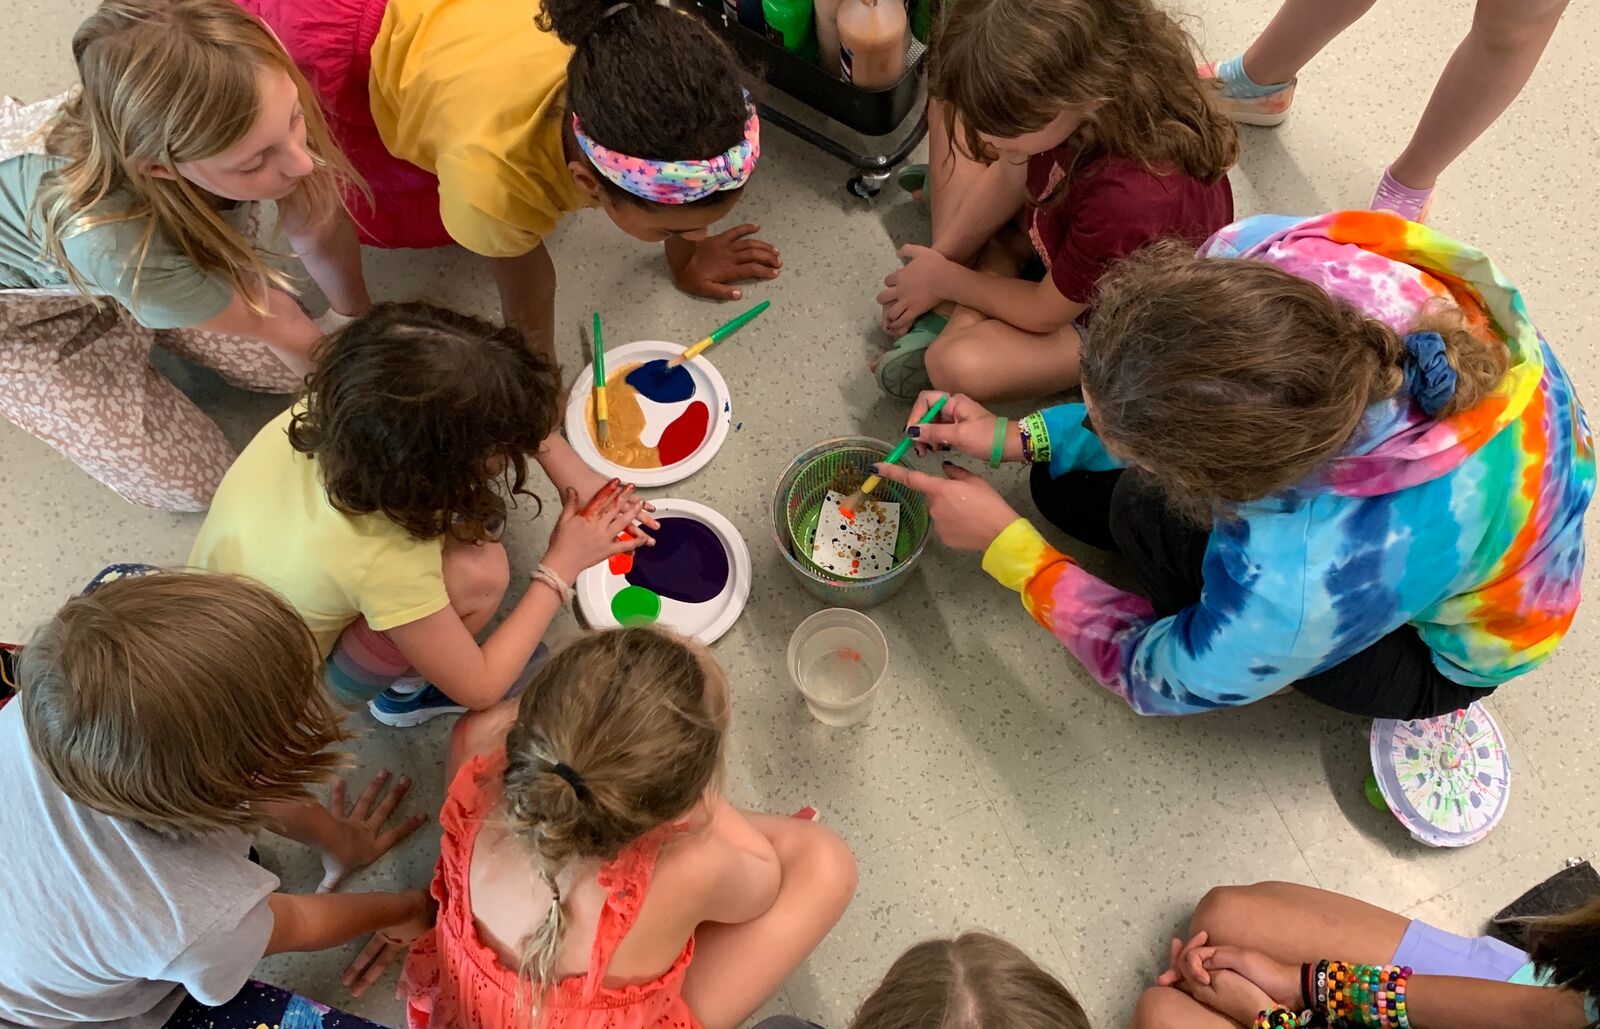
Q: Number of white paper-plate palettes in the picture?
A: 2